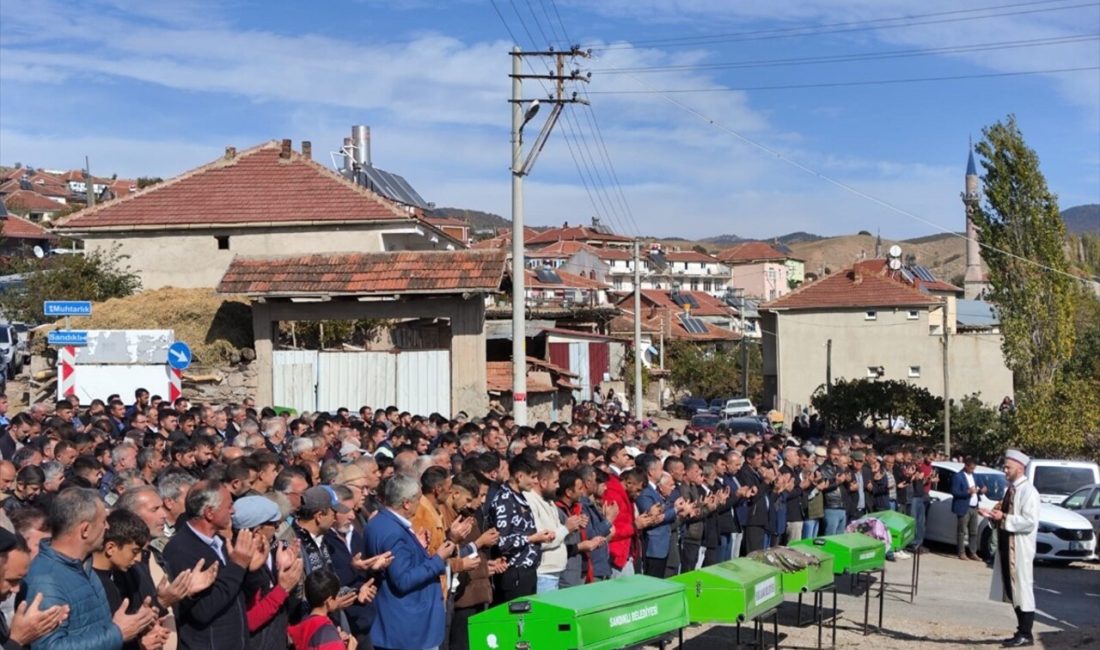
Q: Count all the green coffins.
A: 5